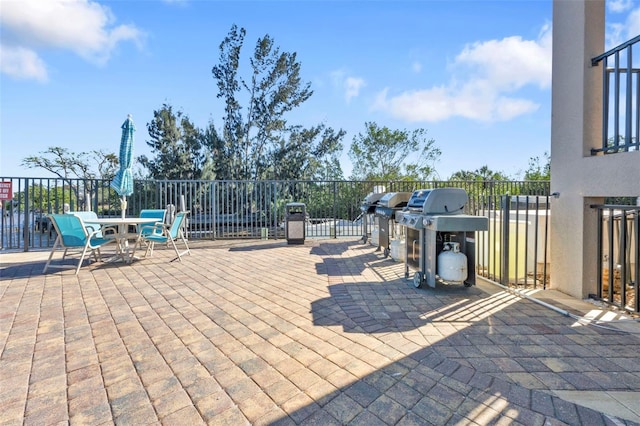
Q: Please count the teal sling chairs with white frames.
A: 4